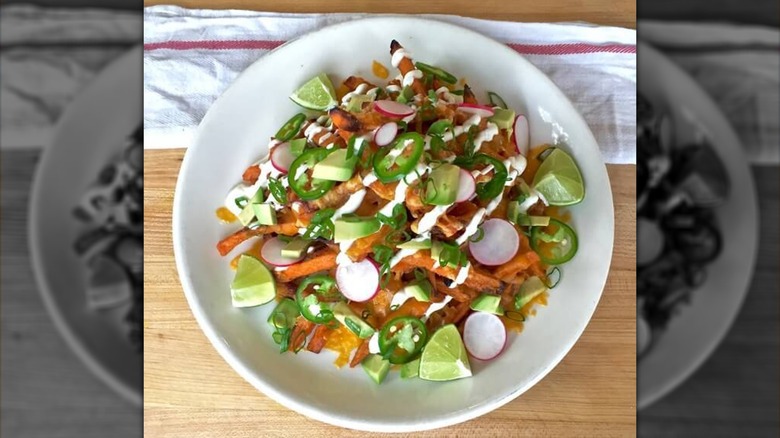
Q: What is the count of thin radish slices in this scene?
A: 10